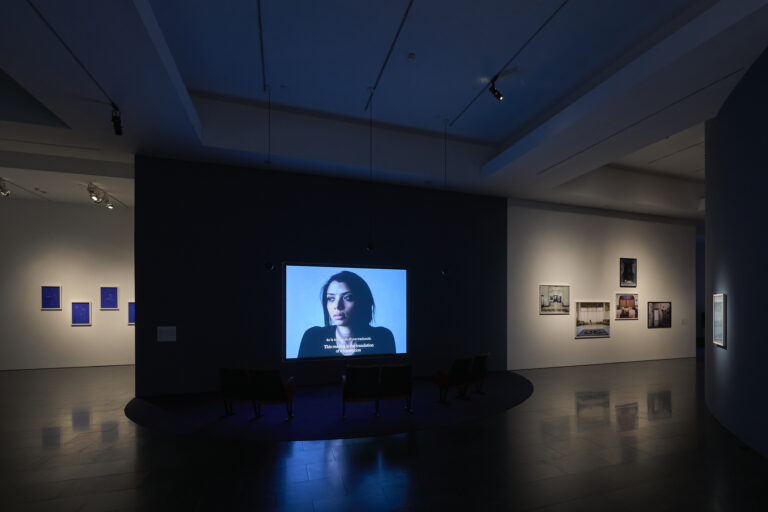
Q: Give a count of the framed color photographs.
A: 5